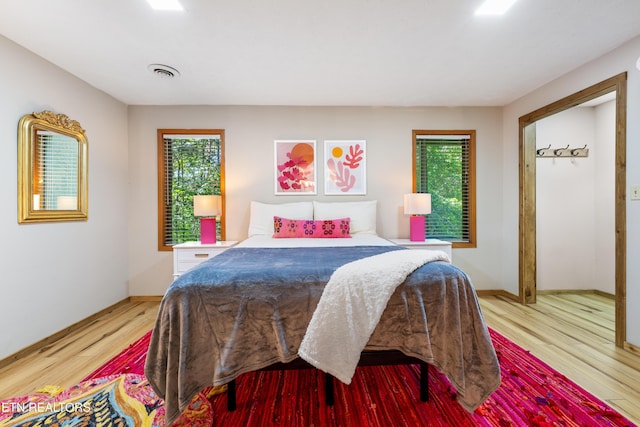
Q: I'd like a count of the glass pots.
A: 0